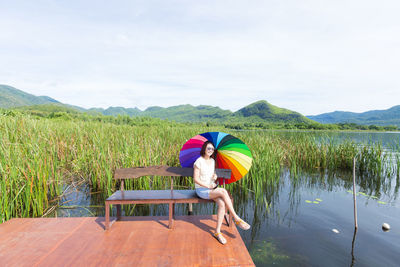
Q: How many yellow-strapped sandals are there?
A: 2